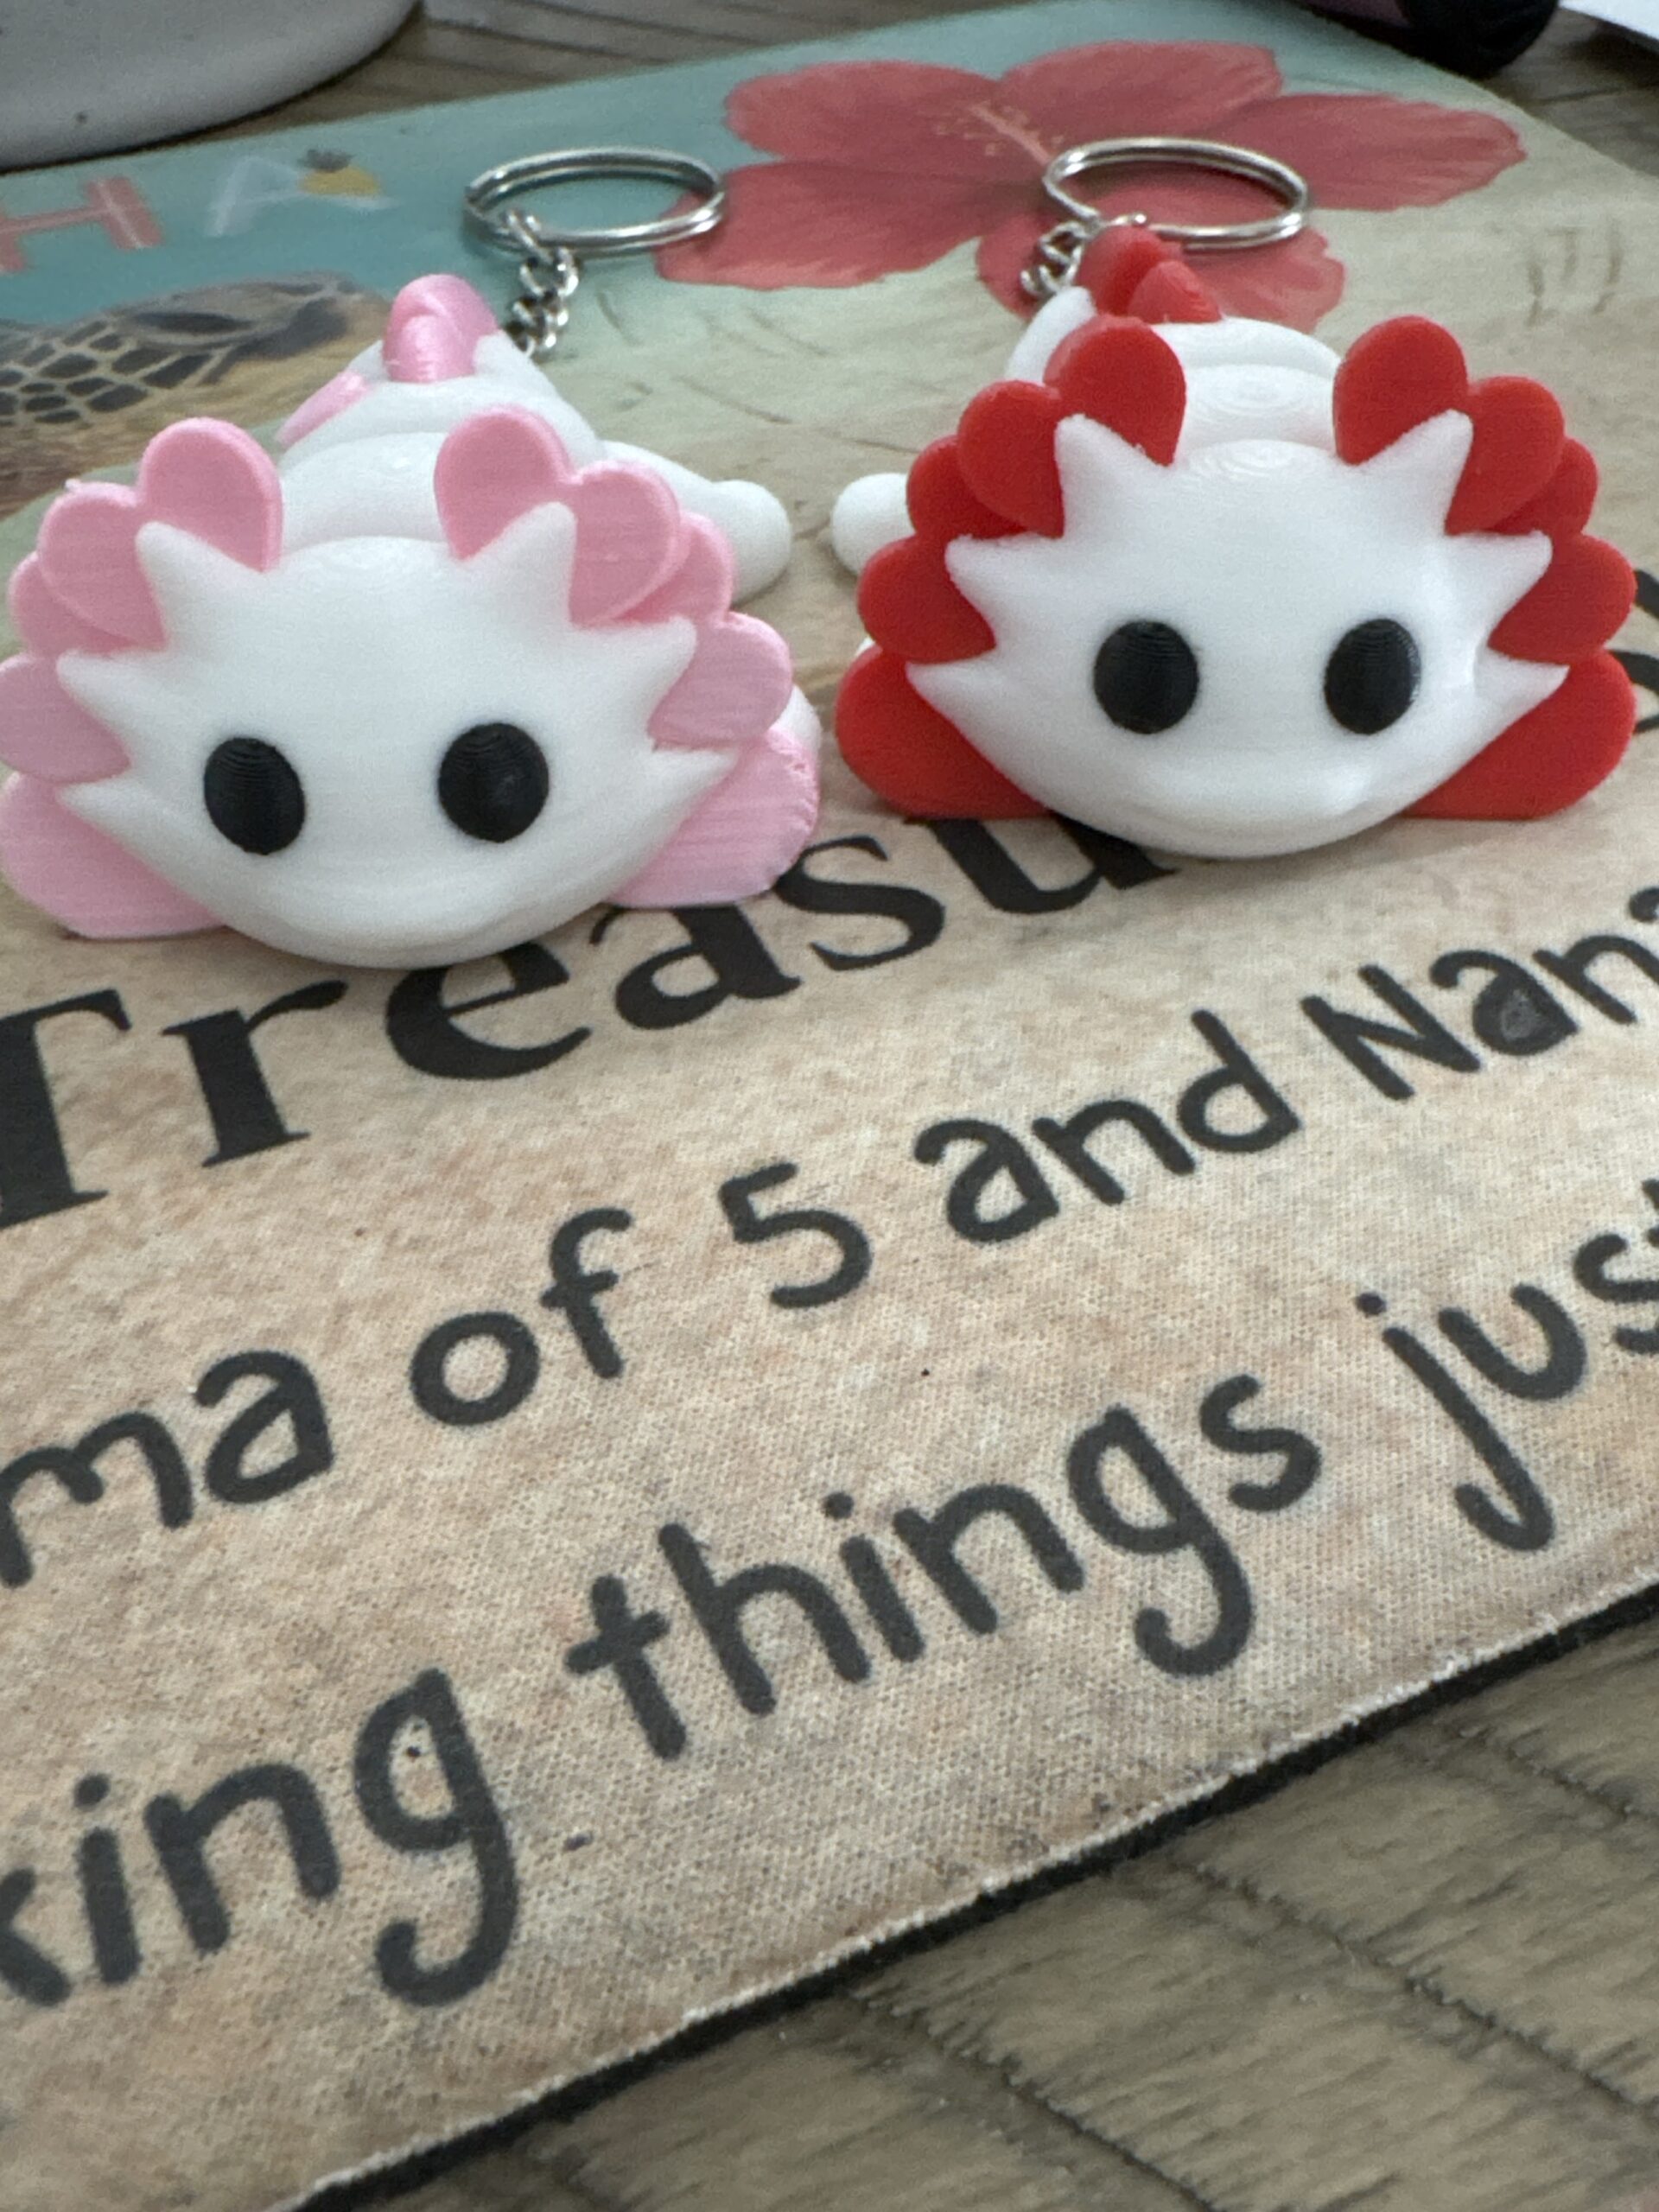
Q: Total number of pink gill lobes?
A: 10